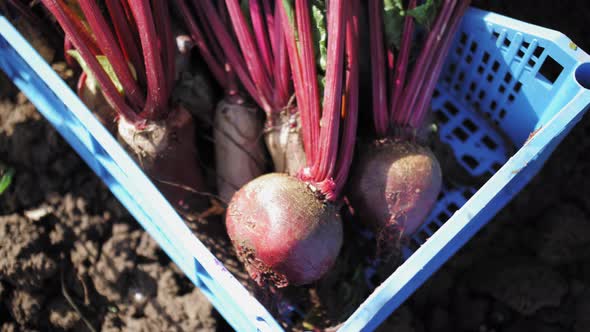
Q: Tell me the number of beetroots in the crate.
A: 5